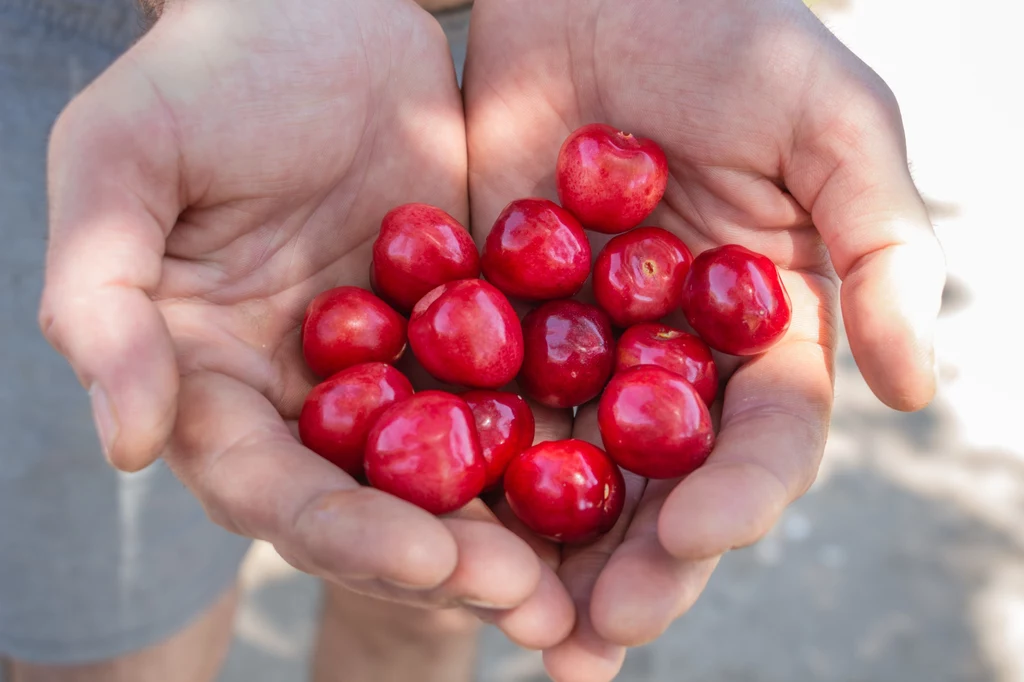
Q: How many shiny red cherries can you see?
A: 14